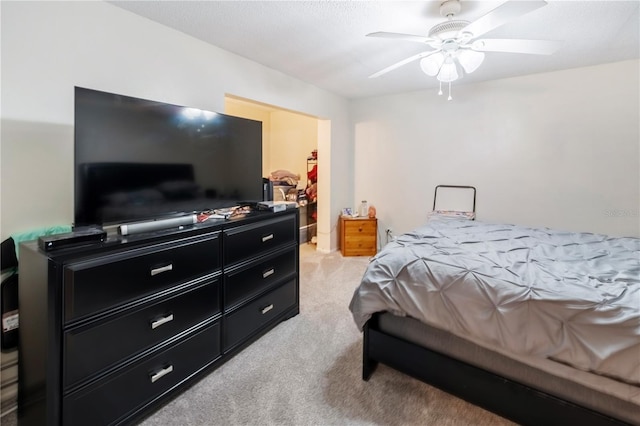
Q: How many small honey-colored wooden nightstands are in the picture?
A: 1